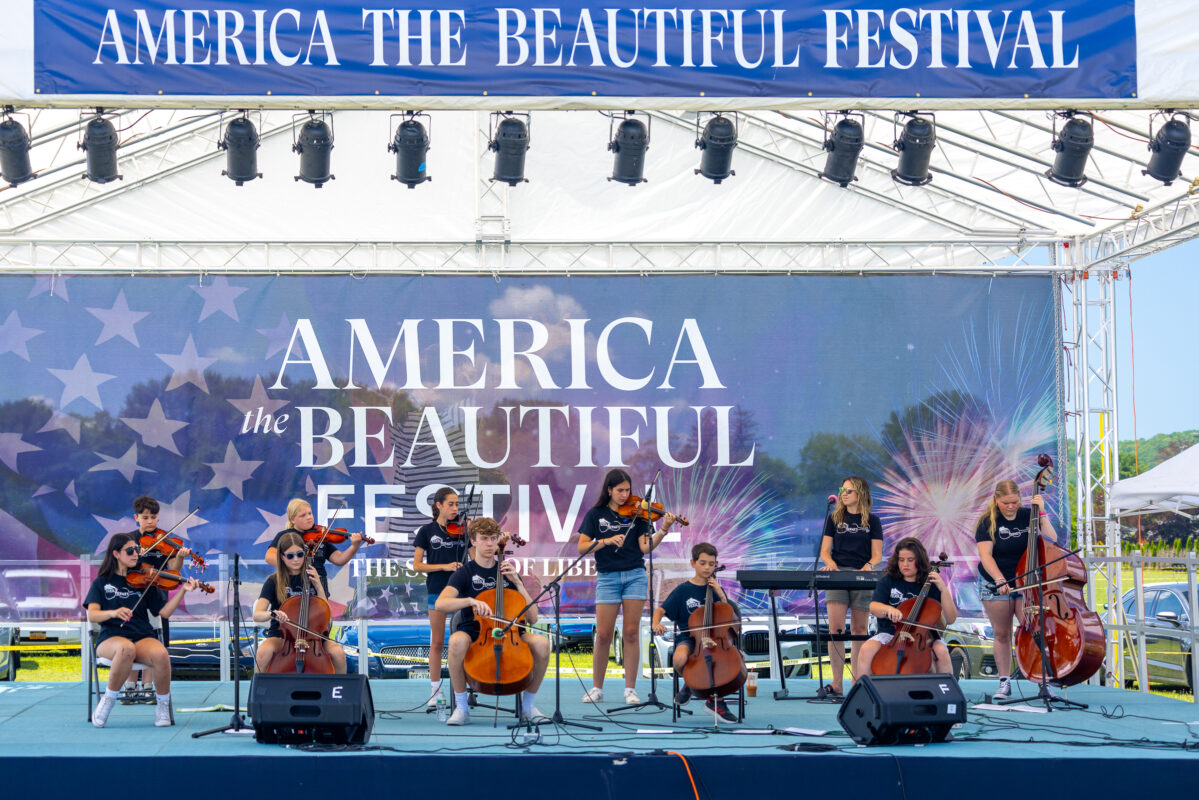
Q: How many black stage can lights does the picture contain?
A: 12